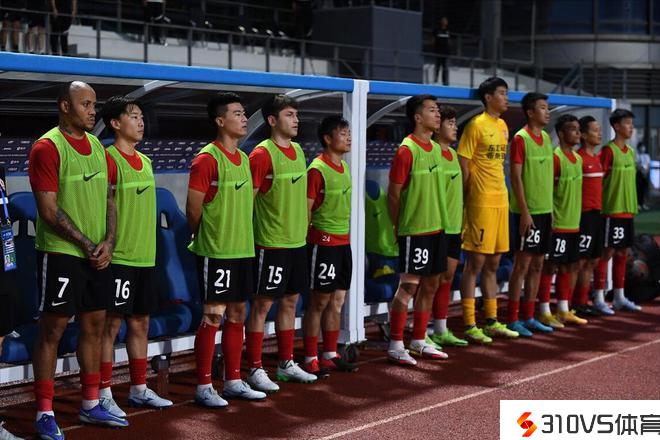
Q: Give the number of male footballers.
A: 12